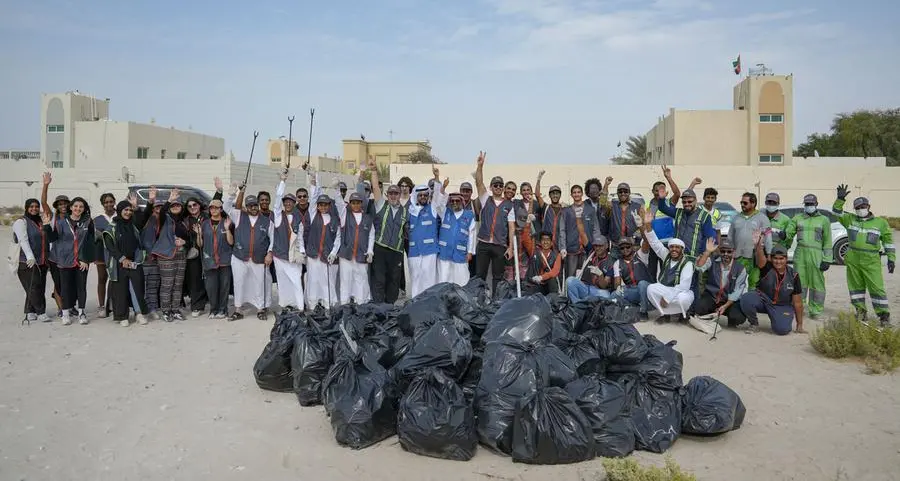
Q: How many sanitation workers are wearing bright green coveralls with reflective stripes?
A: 3